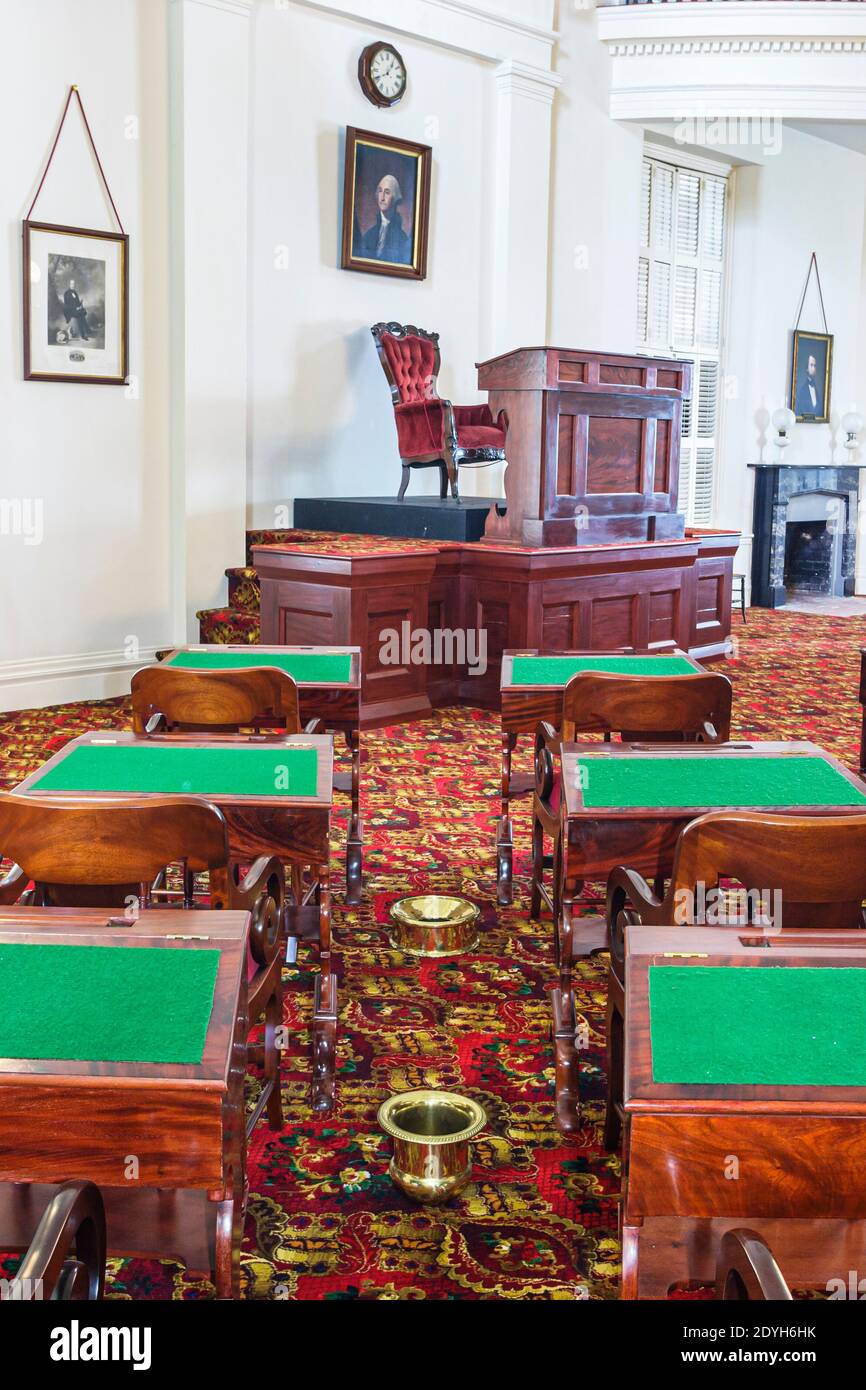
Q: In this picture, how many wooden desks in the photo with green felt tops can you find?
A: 6